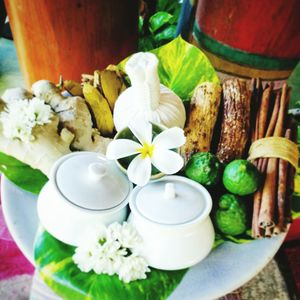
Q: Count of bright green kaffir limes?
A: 3